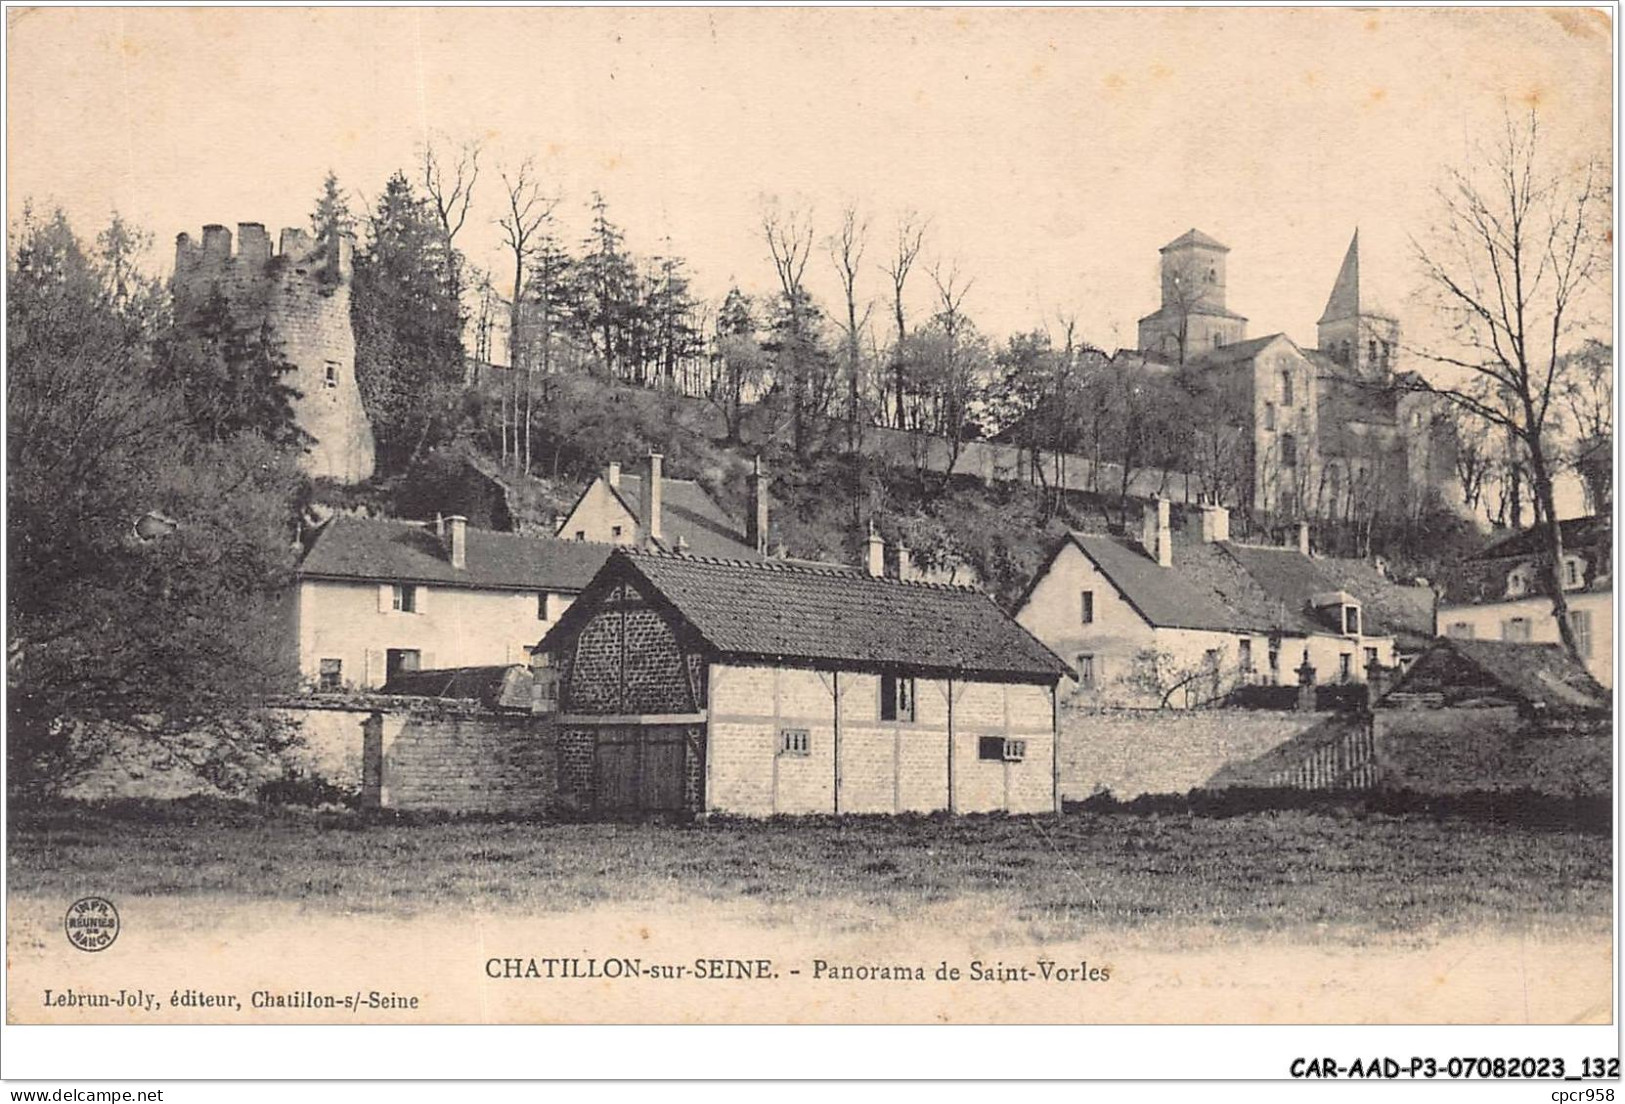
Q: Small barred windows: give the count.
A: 2